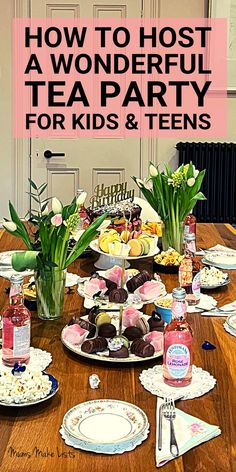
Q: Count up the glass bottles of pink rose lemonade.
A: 5